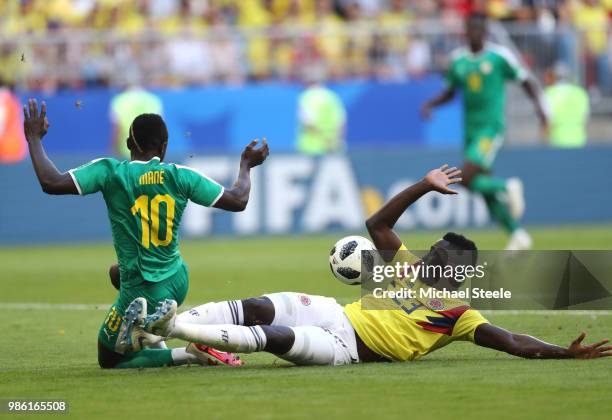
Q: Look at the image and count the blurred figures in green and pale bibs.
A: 3